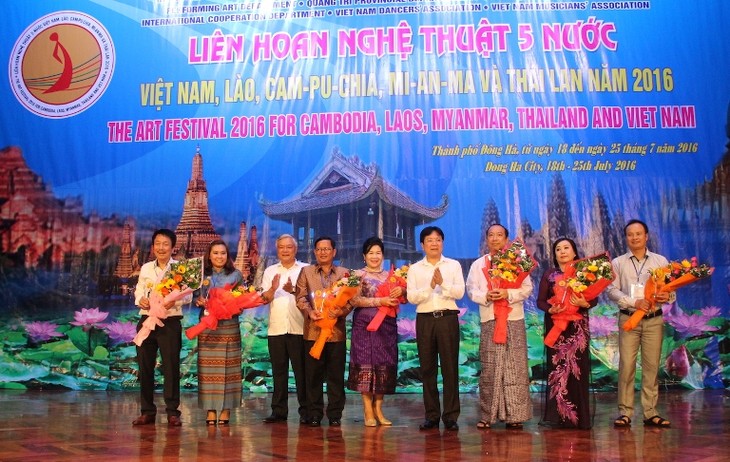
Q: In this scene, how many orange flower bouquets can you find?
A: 2